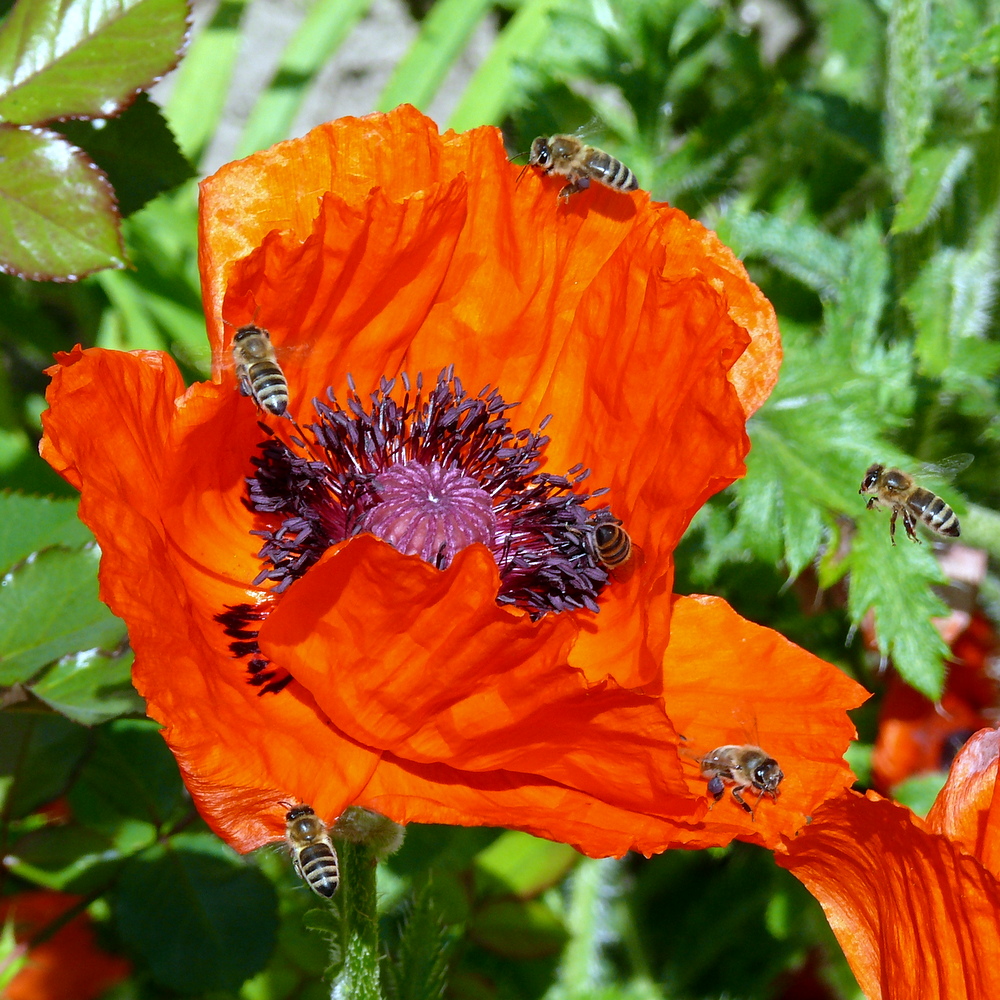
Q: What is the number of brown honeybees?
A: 6